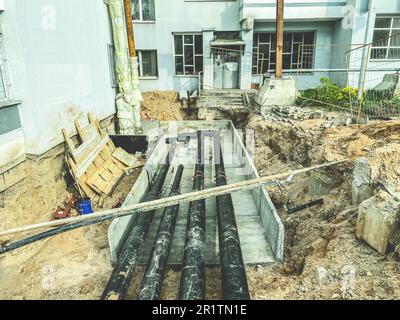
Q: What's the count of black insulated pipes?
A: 4